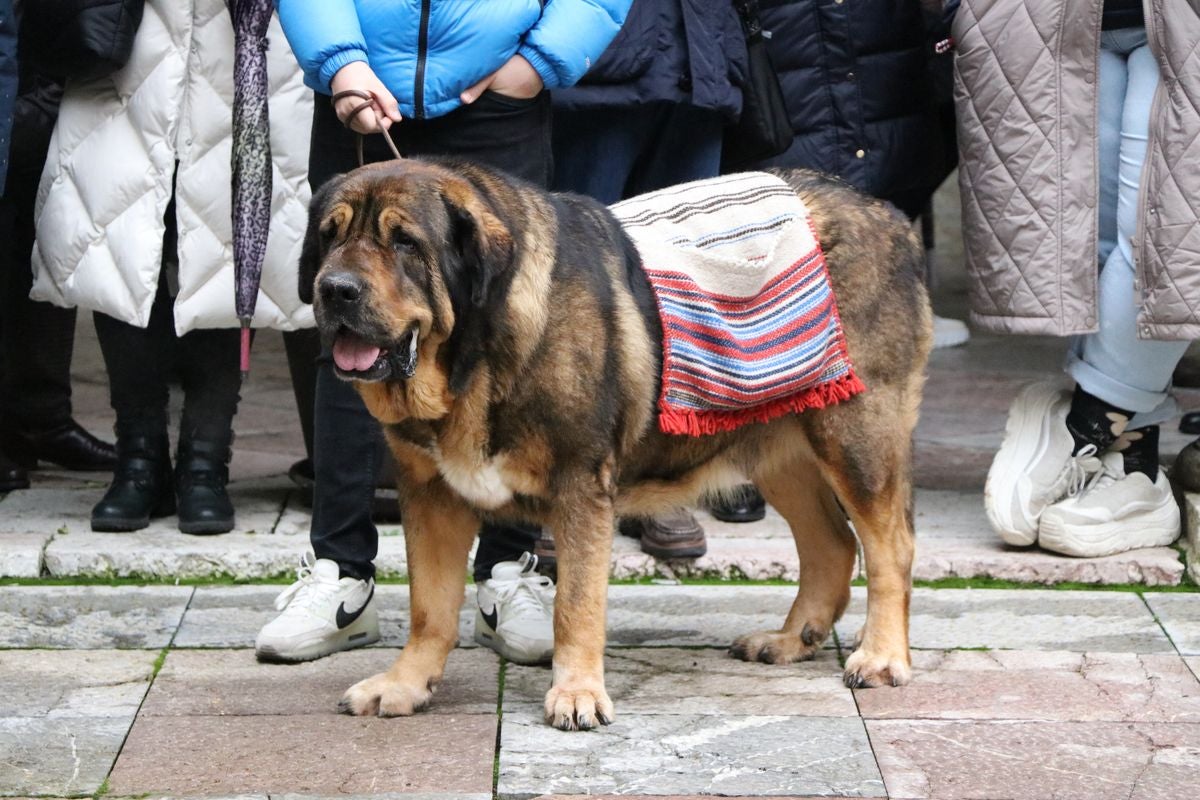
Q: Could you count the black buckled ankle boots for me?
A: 2